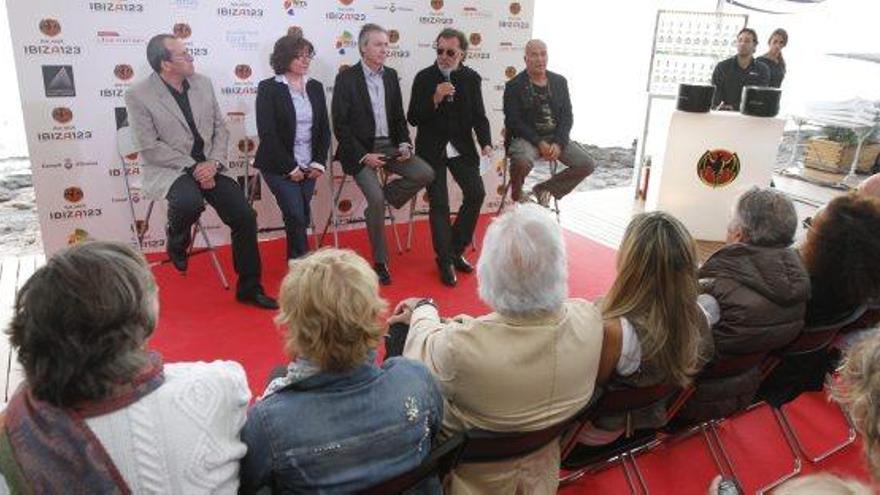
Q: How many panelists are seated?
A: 5